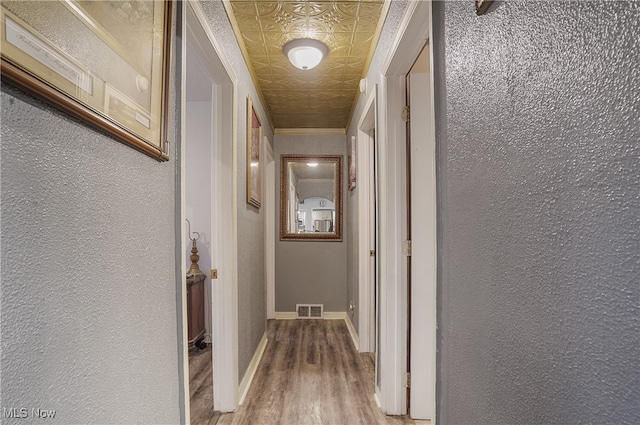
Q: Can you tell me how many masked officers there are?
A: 0